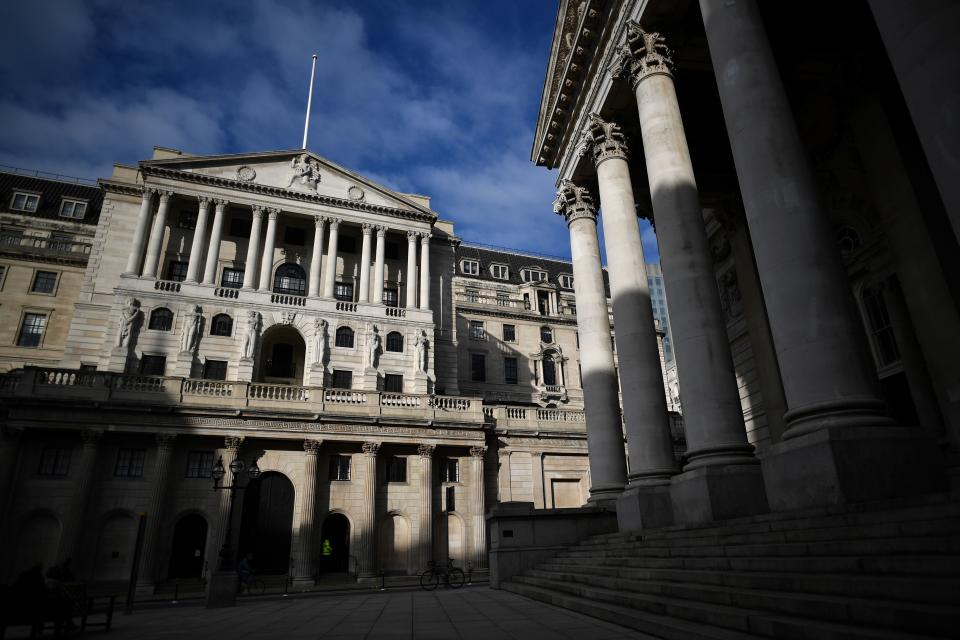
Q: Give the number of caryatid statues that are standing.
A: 6